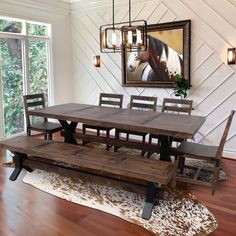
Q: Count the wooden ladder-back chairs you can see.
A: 5